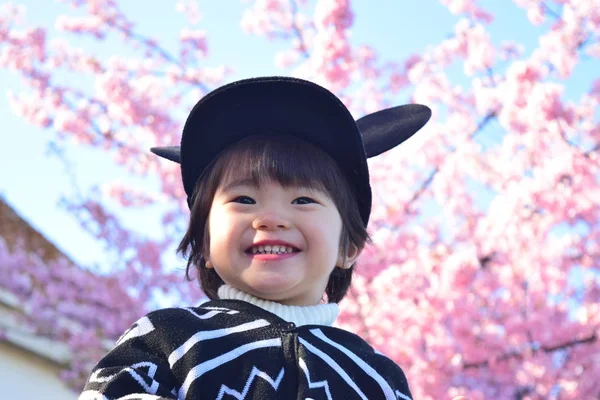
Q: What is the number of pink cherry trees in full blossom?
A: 1